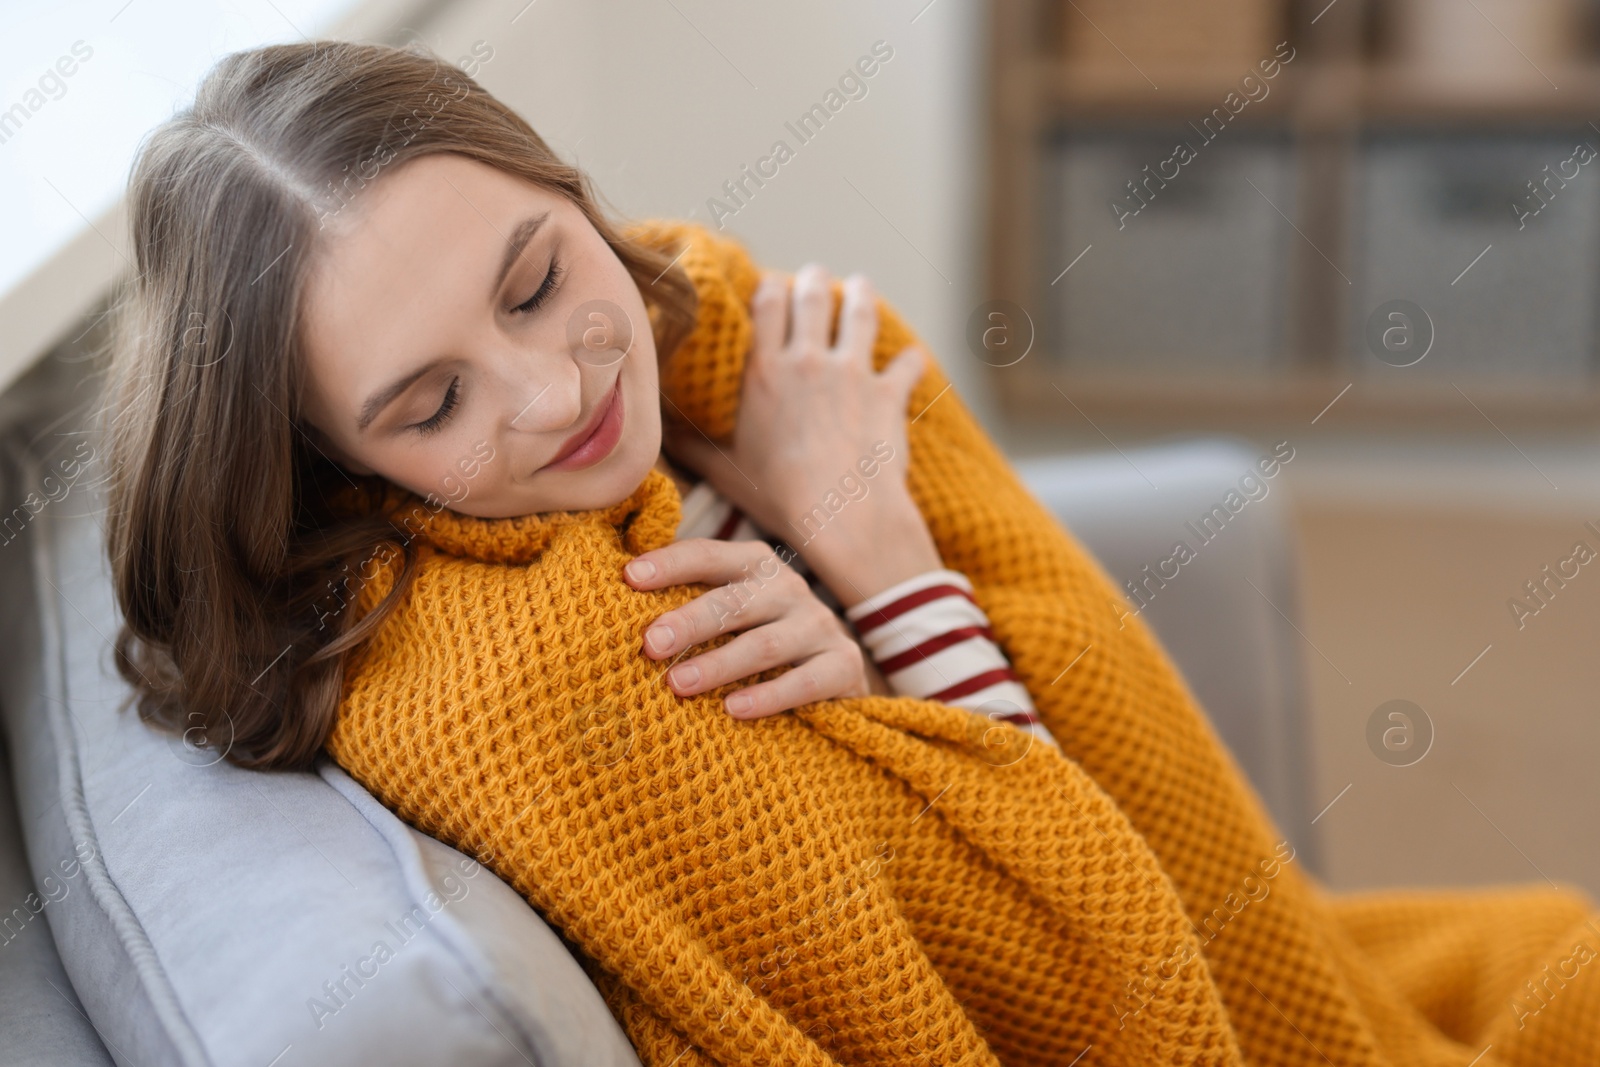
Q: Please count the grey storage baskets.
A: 2